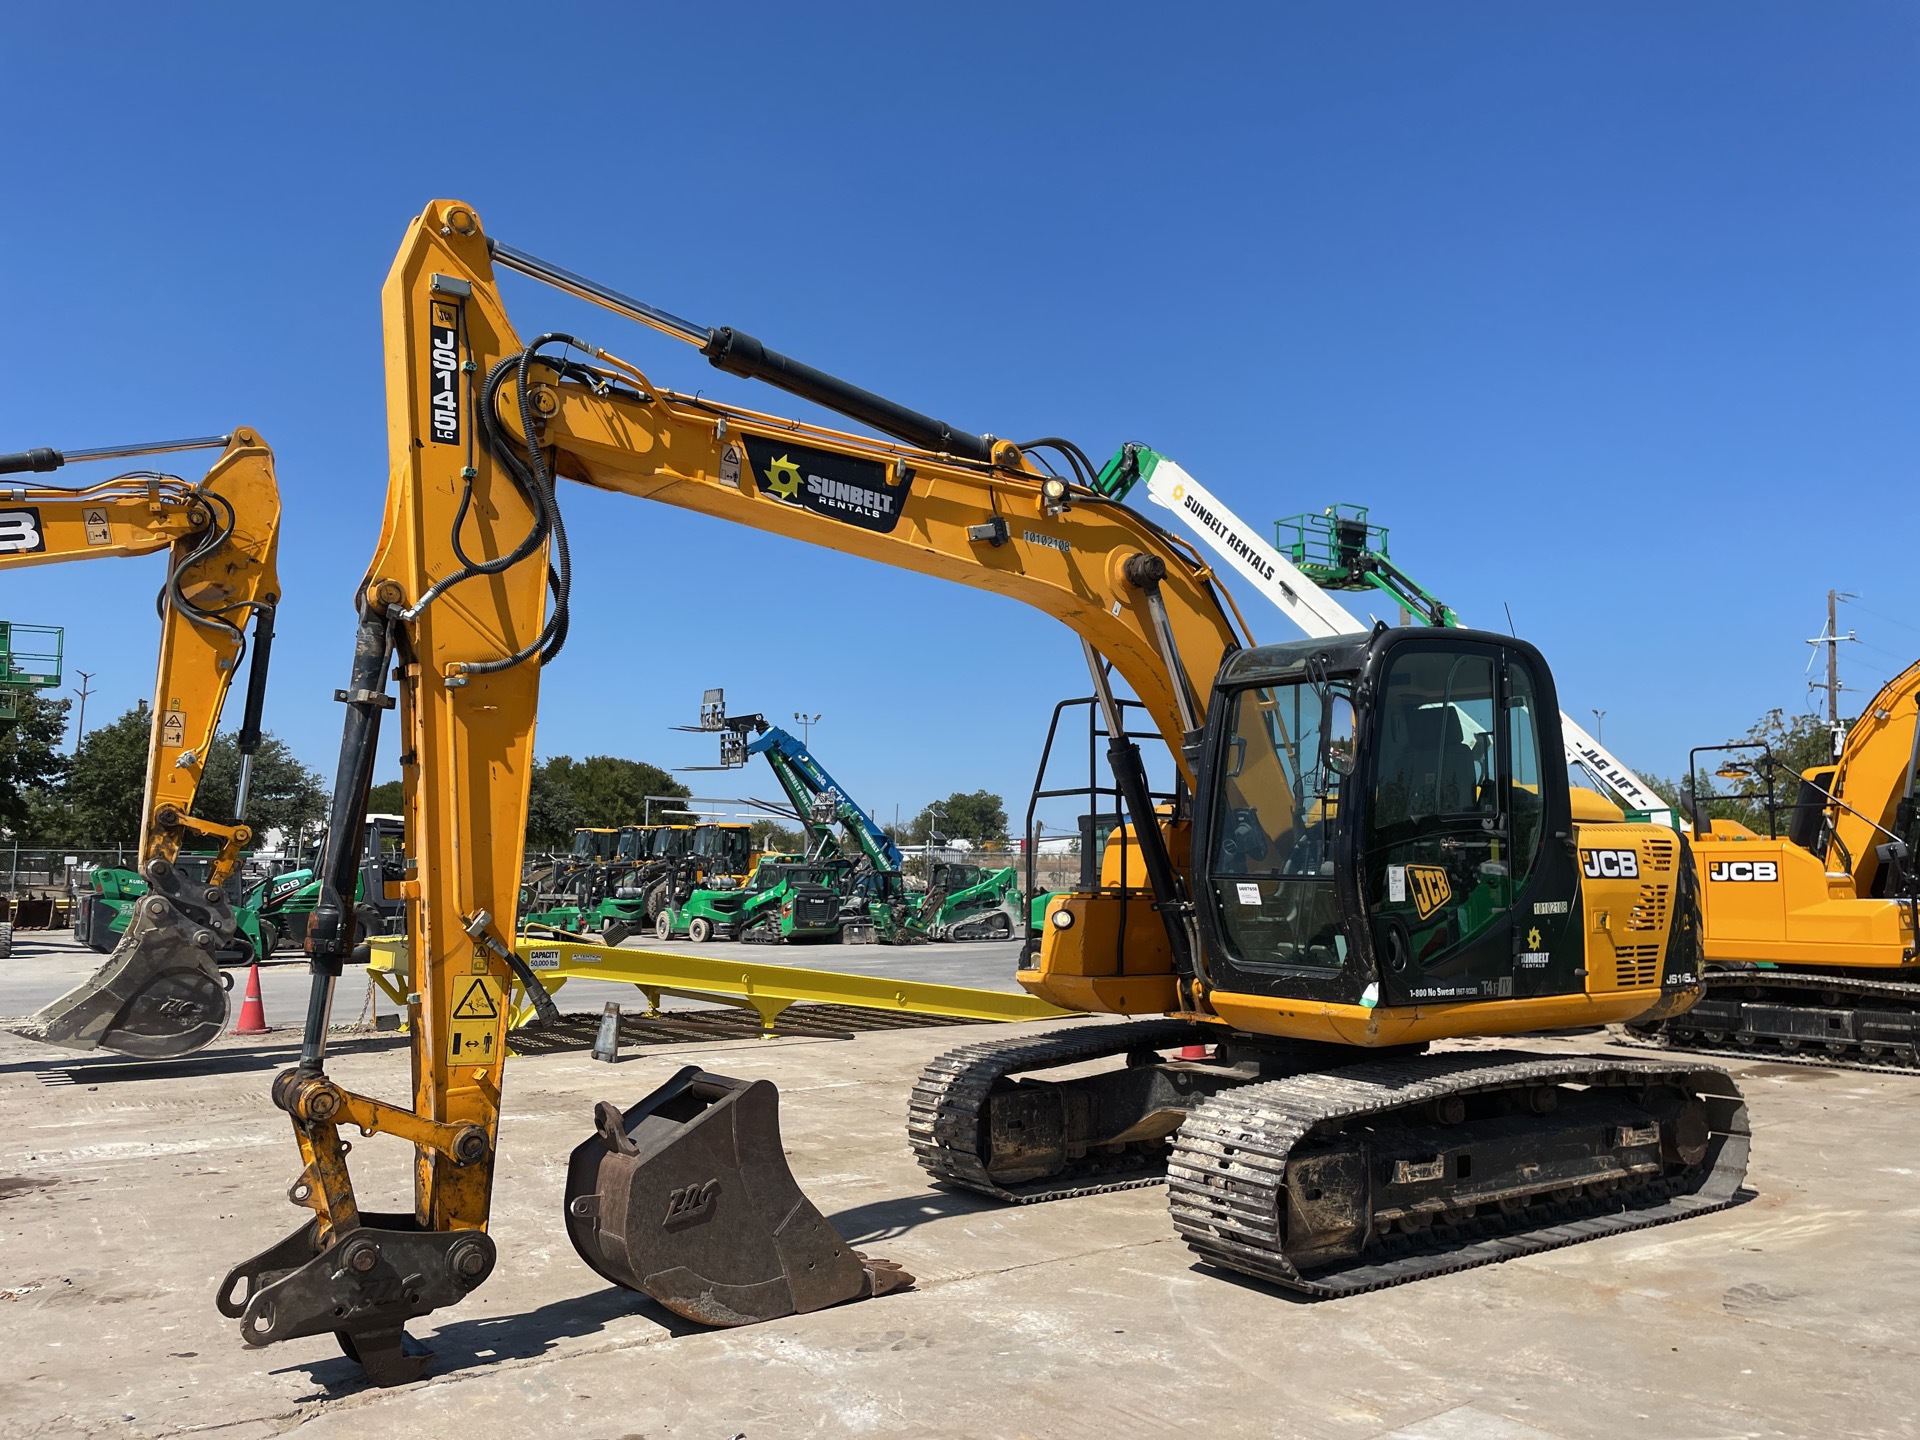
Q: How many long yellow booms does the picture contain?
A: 3